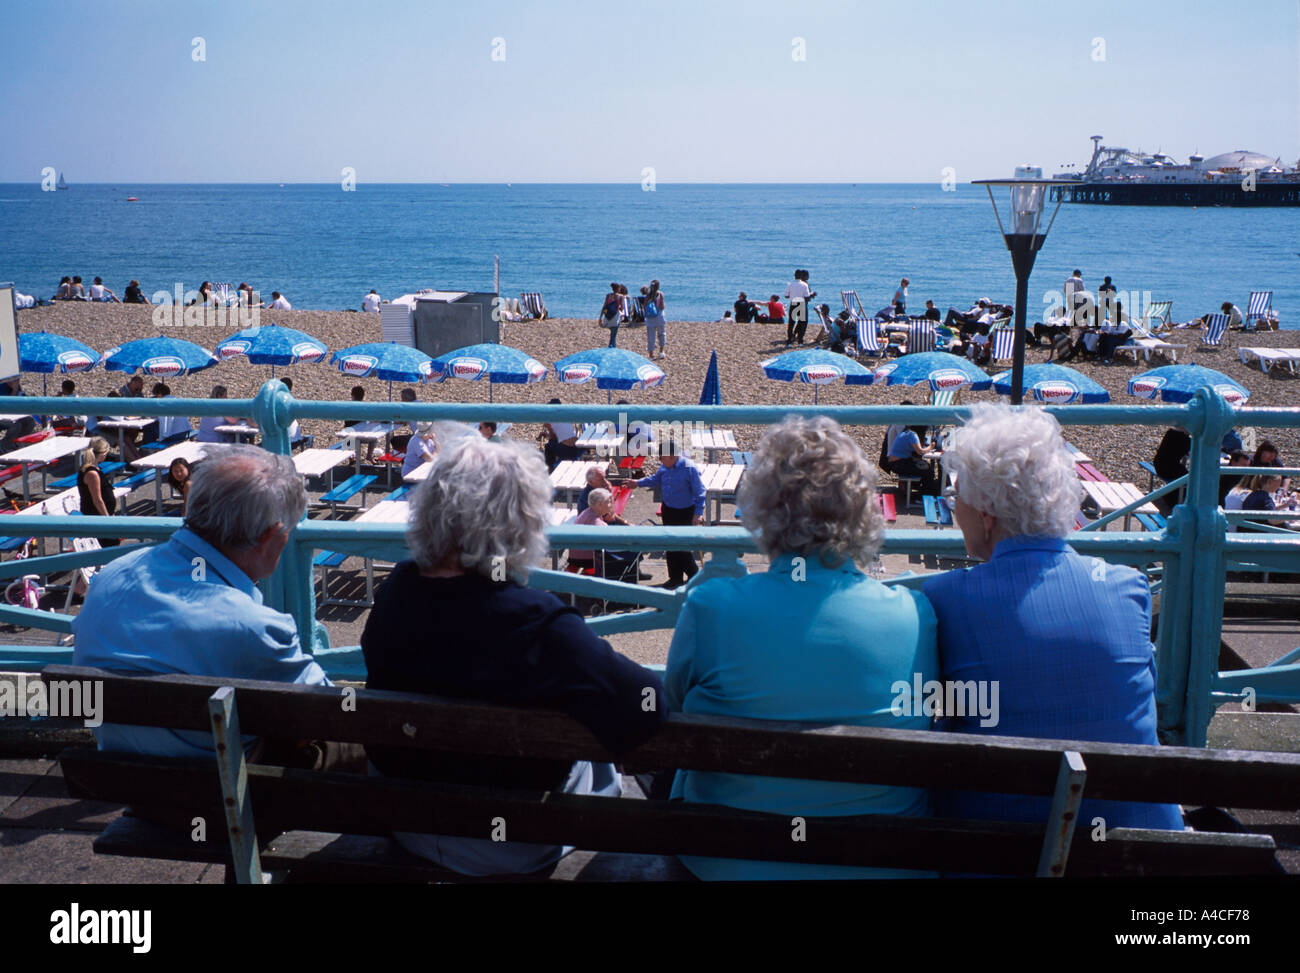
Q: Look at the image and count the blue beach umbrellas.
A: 11